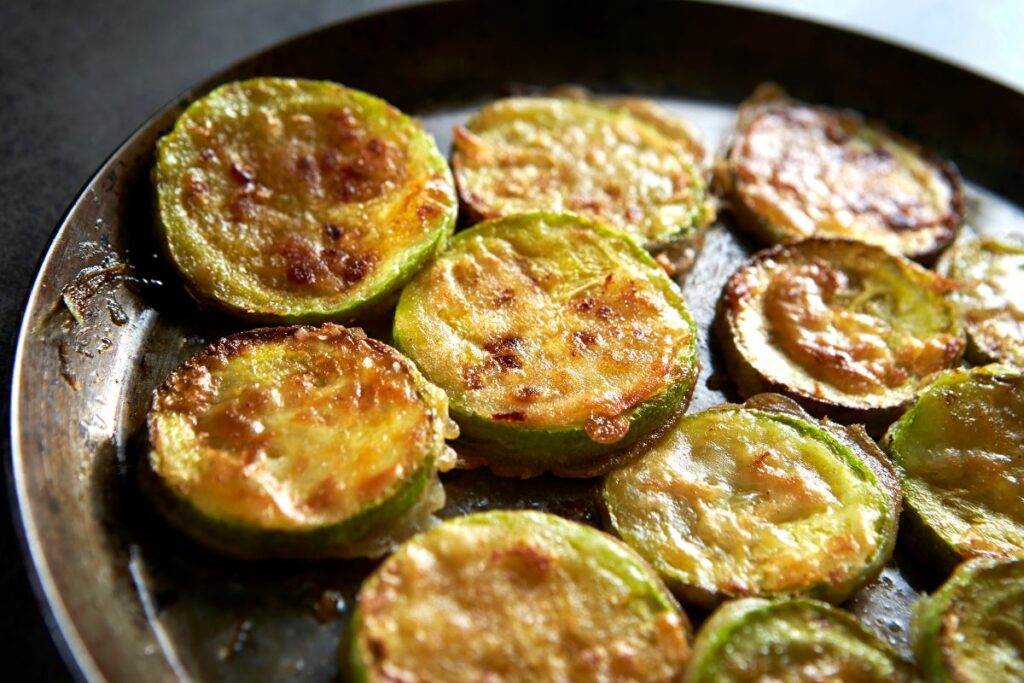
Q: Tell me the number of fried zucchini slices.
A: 12